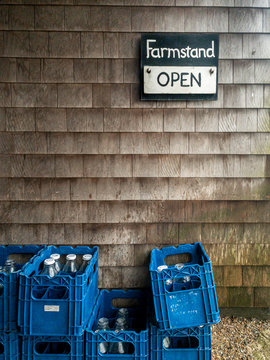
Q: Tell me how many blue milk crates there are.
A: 7